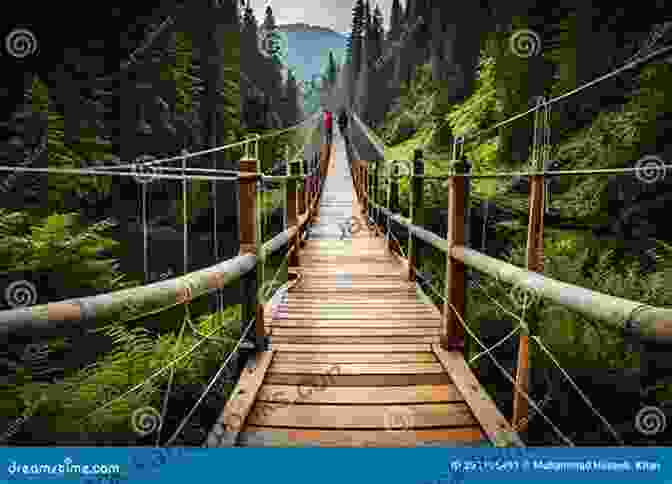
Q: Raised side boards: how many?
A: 2